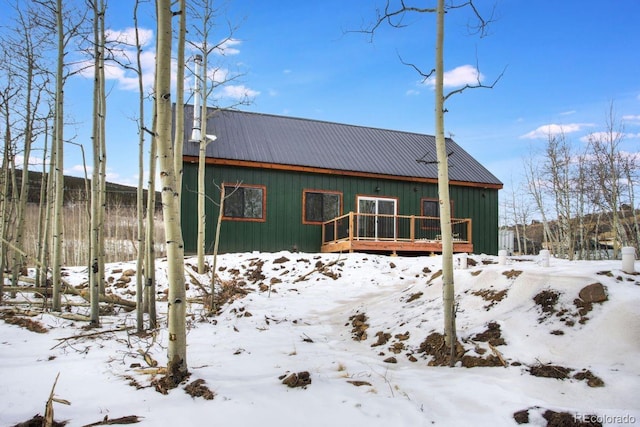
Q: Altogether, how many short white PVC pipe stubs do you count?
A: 4